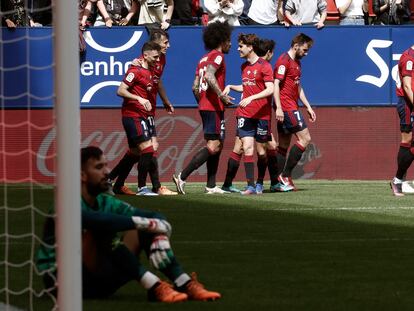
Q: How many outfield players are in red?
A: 7